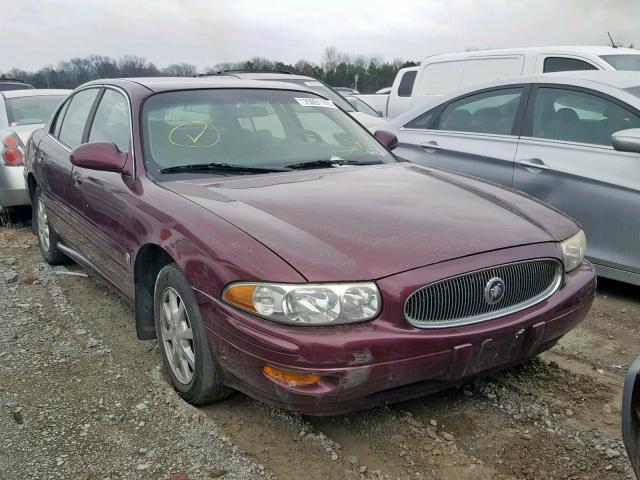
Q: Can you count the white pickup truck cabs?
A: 1